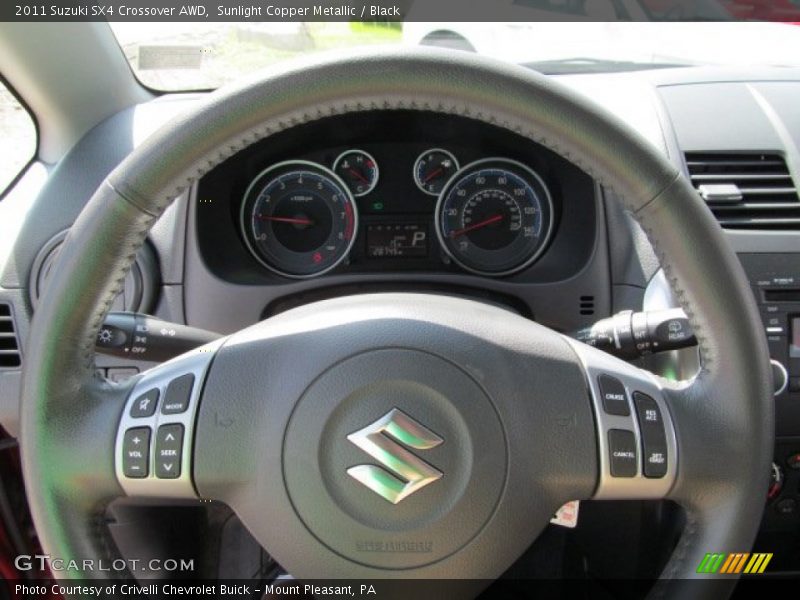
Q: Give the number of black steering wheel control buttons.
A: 7